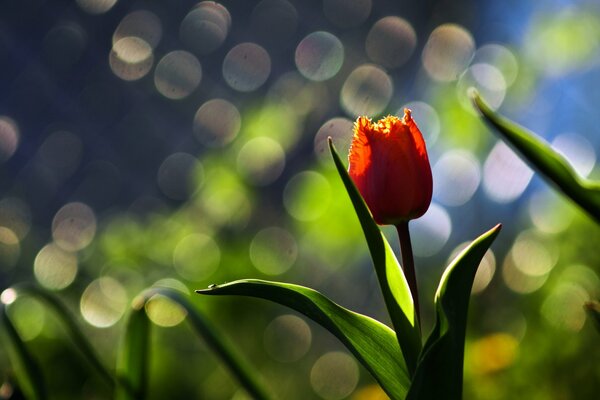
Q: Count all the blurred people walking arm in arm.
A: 0